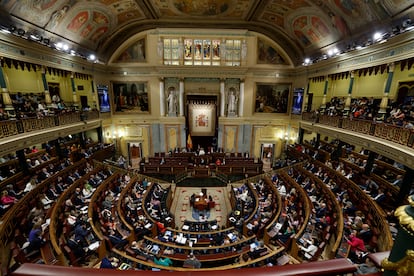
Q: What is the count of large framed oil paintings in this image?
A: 2